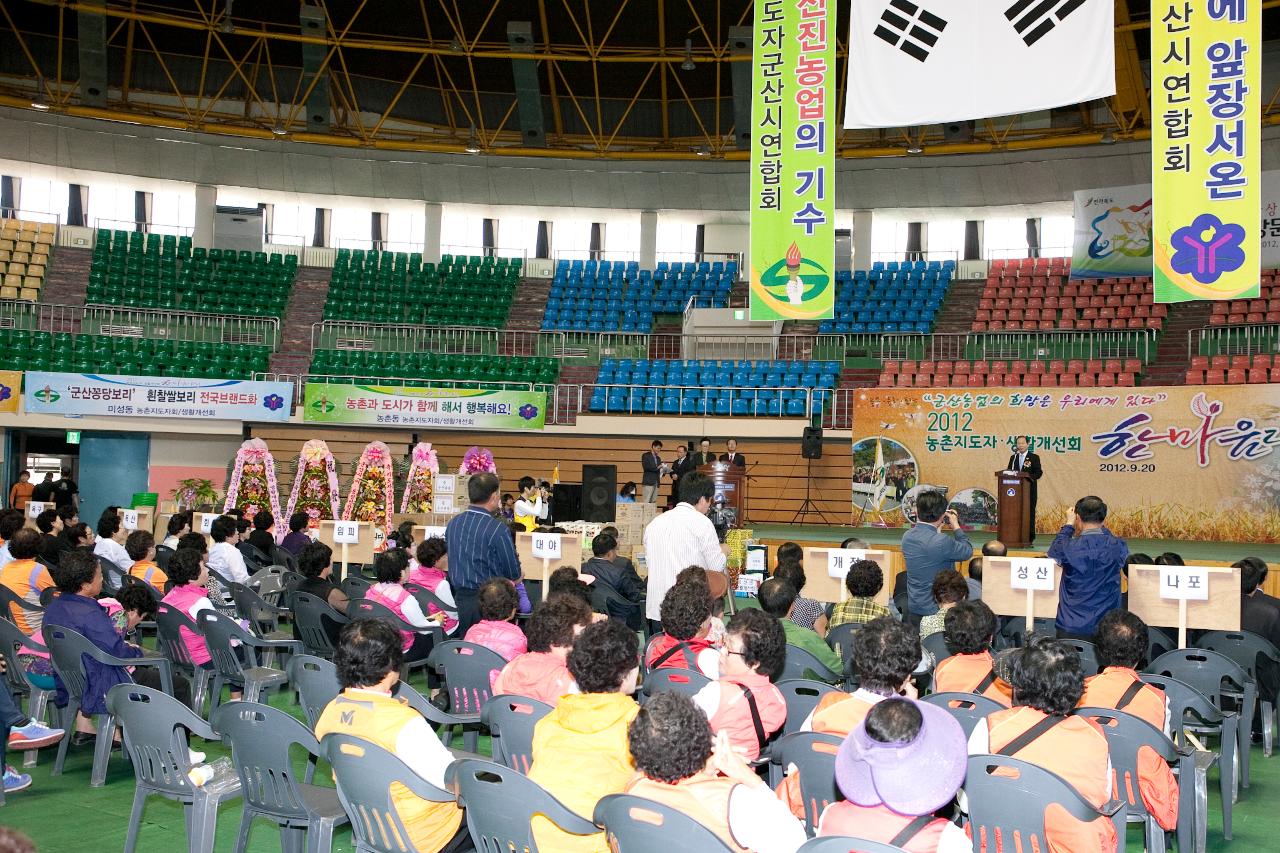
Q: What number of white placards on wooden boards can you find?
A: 9